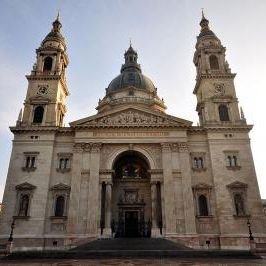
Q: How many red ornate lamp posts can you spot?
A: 0